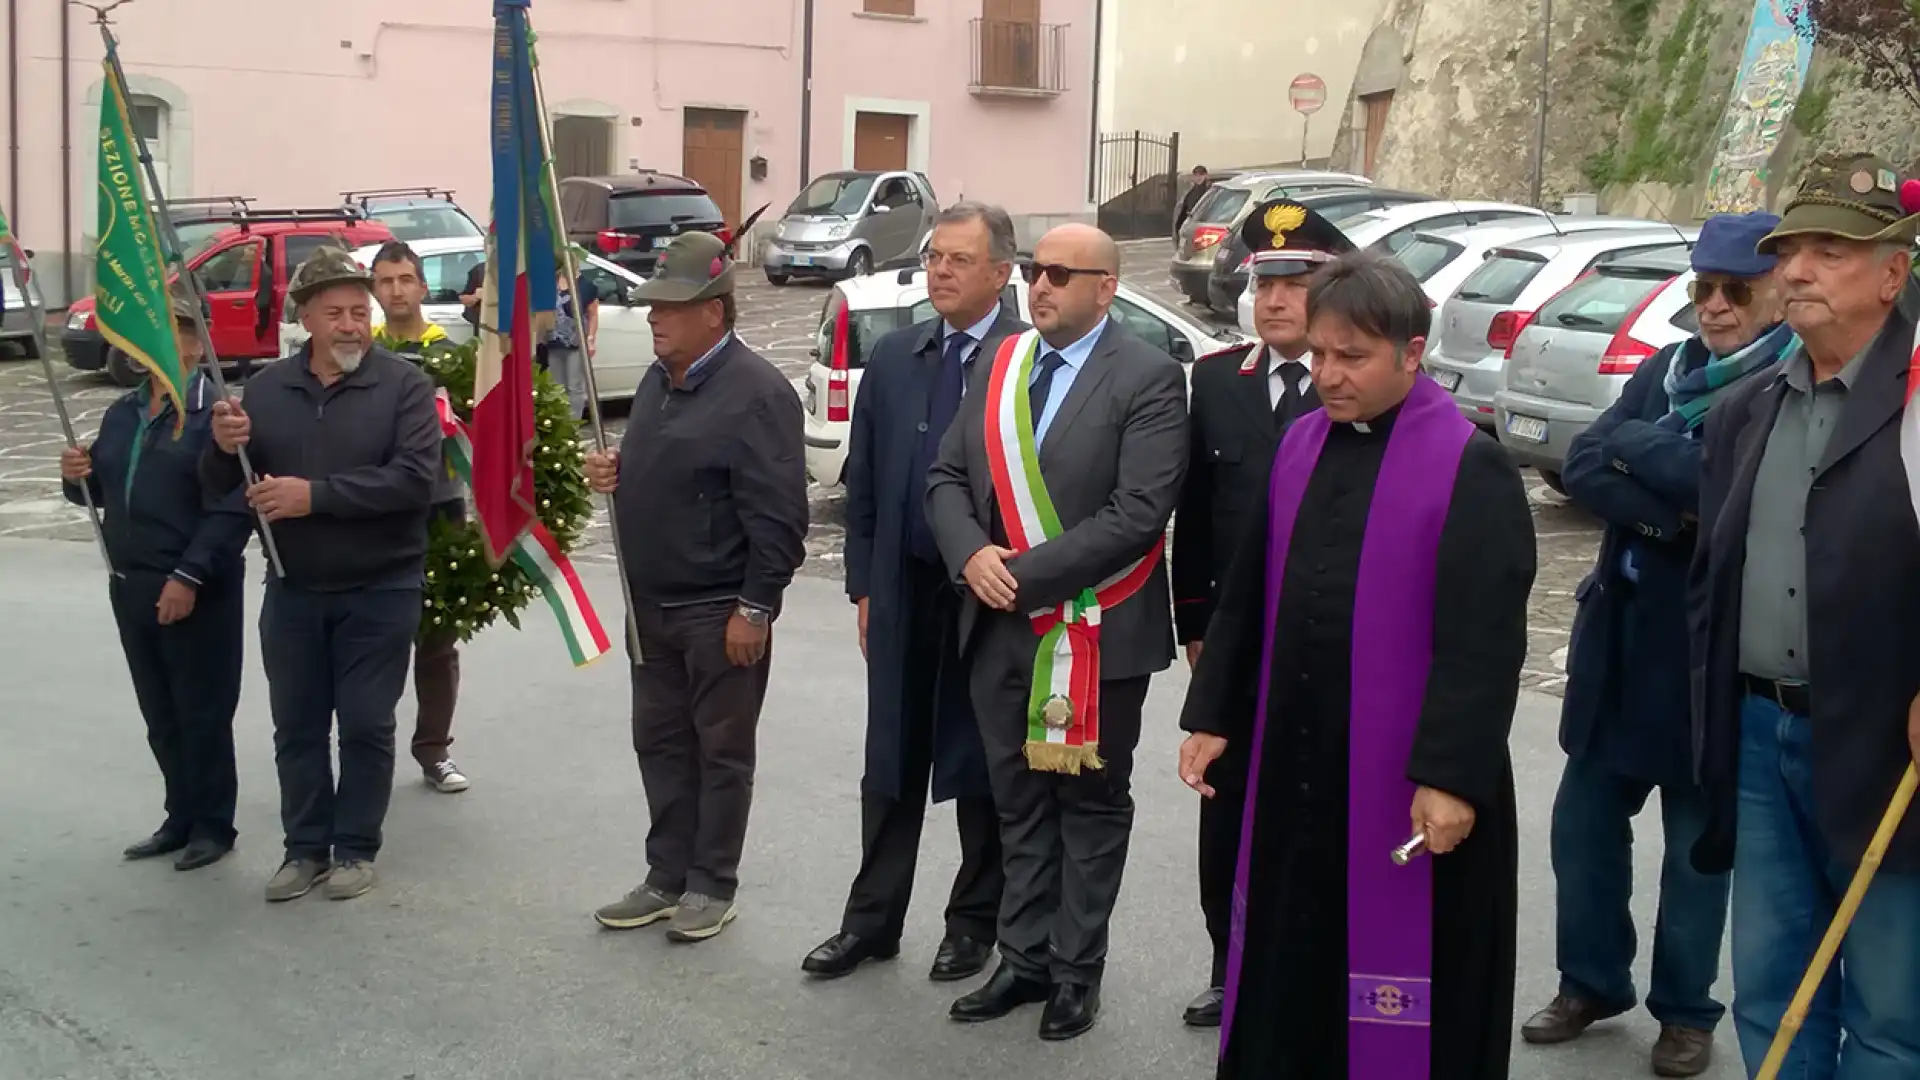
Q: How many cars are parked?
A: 14